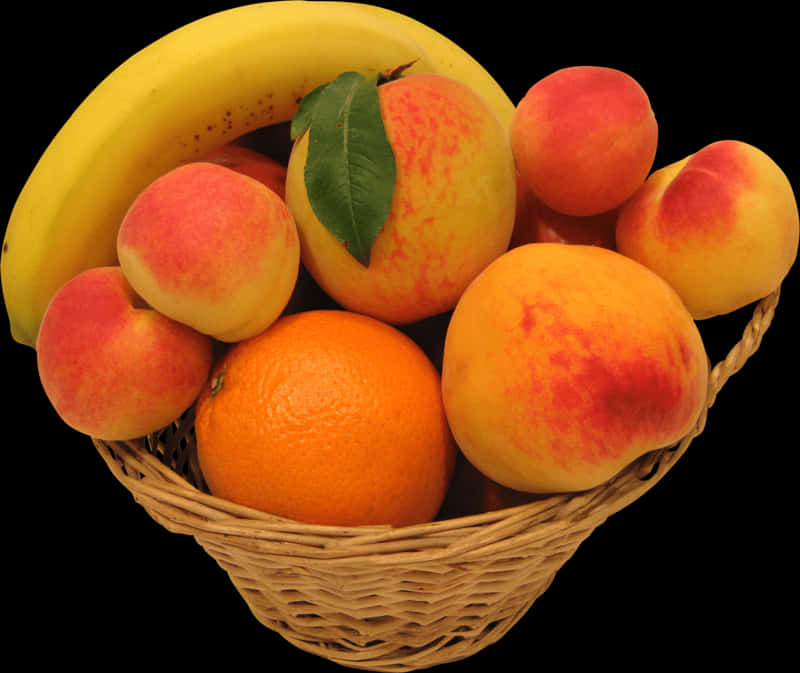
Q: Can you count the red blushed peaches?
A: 6